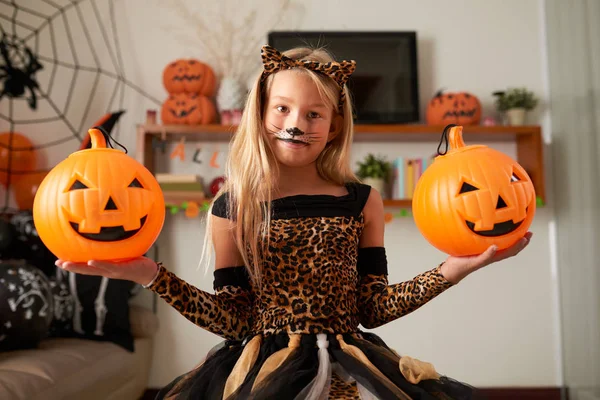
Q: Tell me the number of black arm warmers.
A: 2